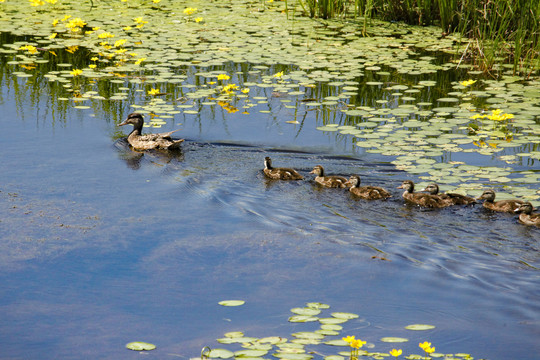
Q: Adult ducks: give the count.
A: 1